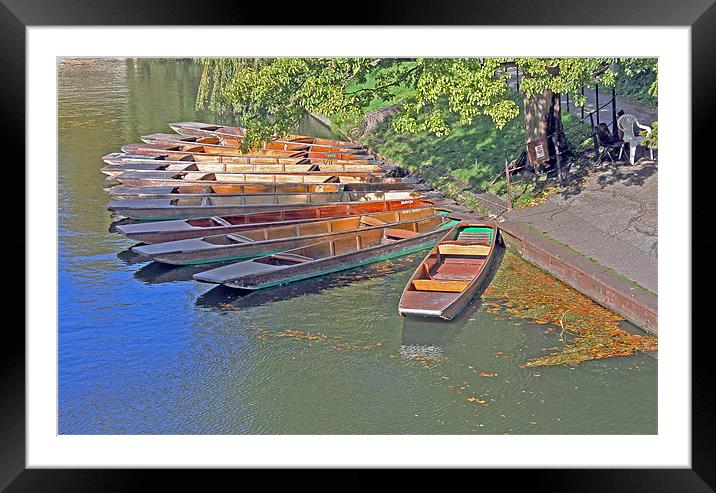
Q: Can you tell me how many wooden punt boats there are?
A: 12